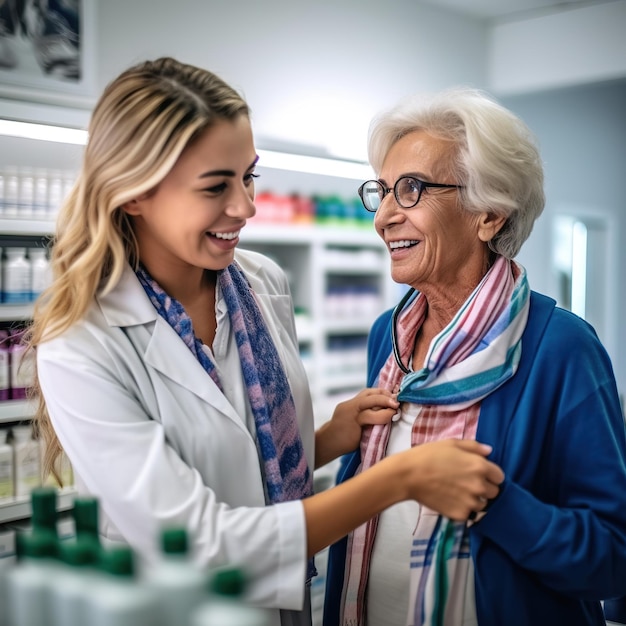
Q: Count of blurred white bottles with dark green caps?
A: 5